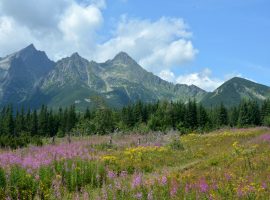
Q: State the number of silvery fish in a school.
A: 0